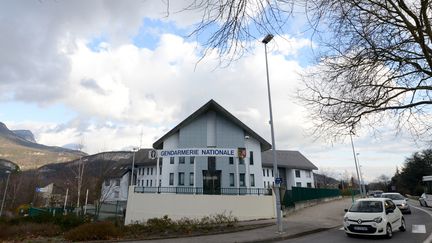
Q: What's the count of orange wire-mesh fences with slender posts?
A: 0